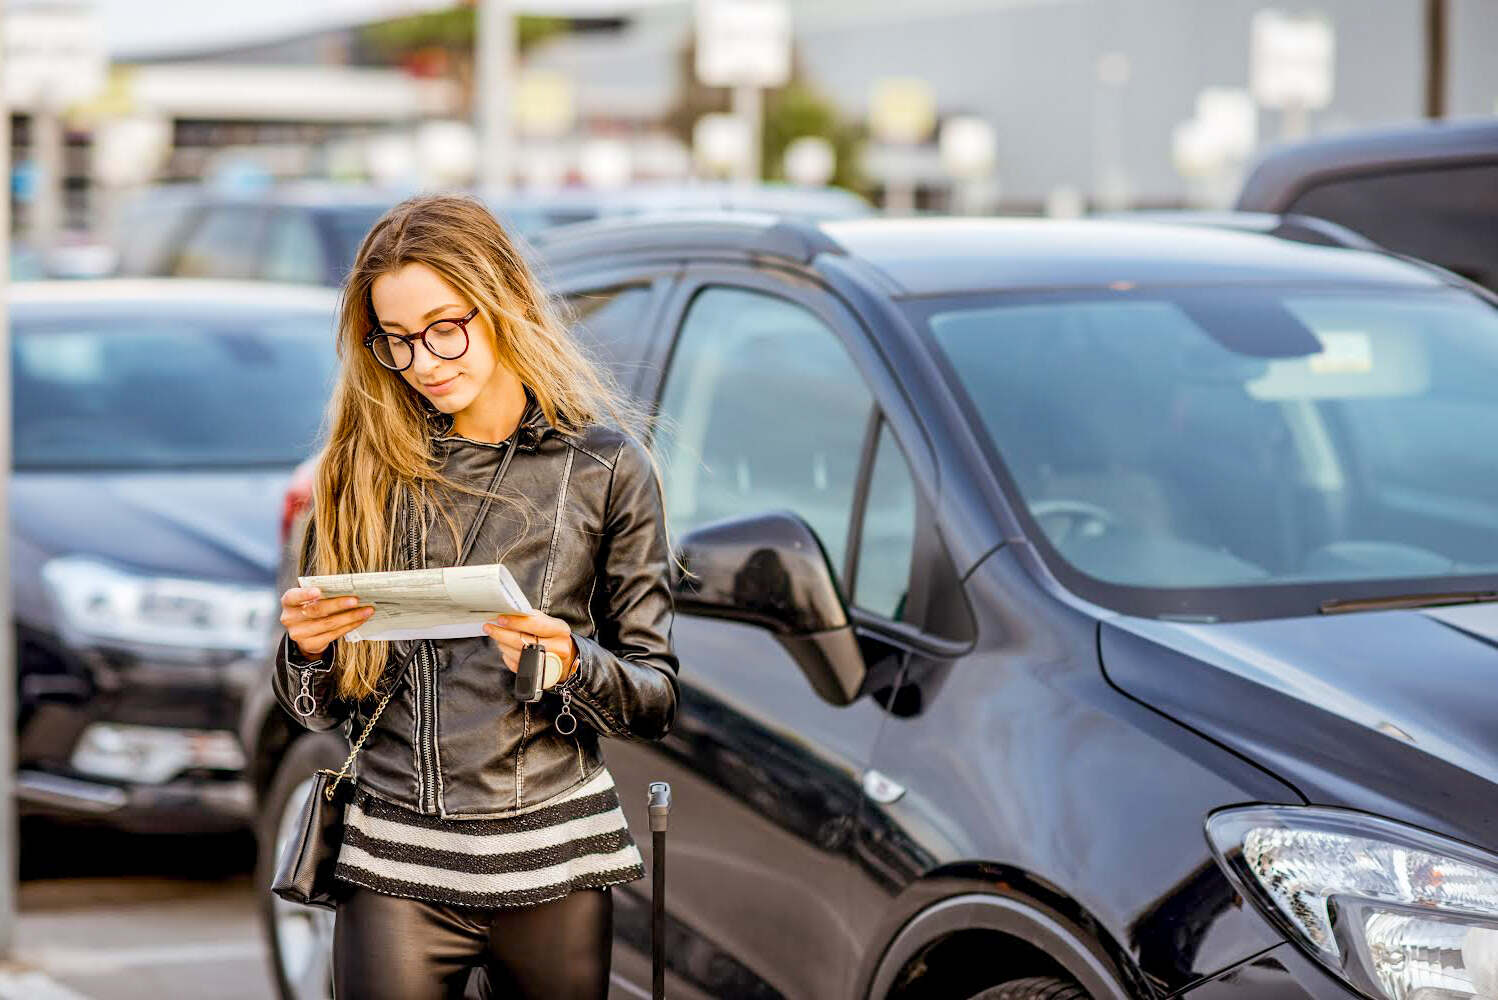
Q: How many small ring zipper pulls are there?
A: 2